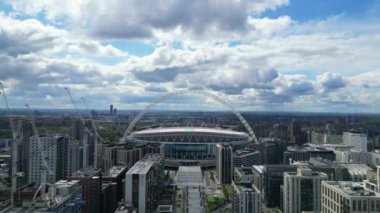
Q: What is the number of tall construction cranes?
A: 4